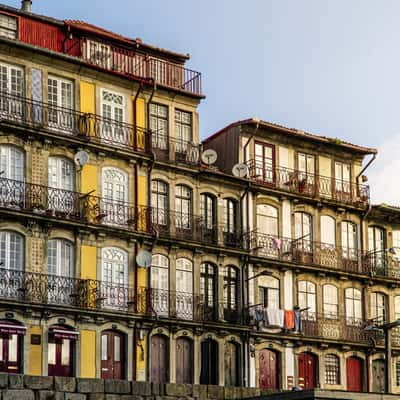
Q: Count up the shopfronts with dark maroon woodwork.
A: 2